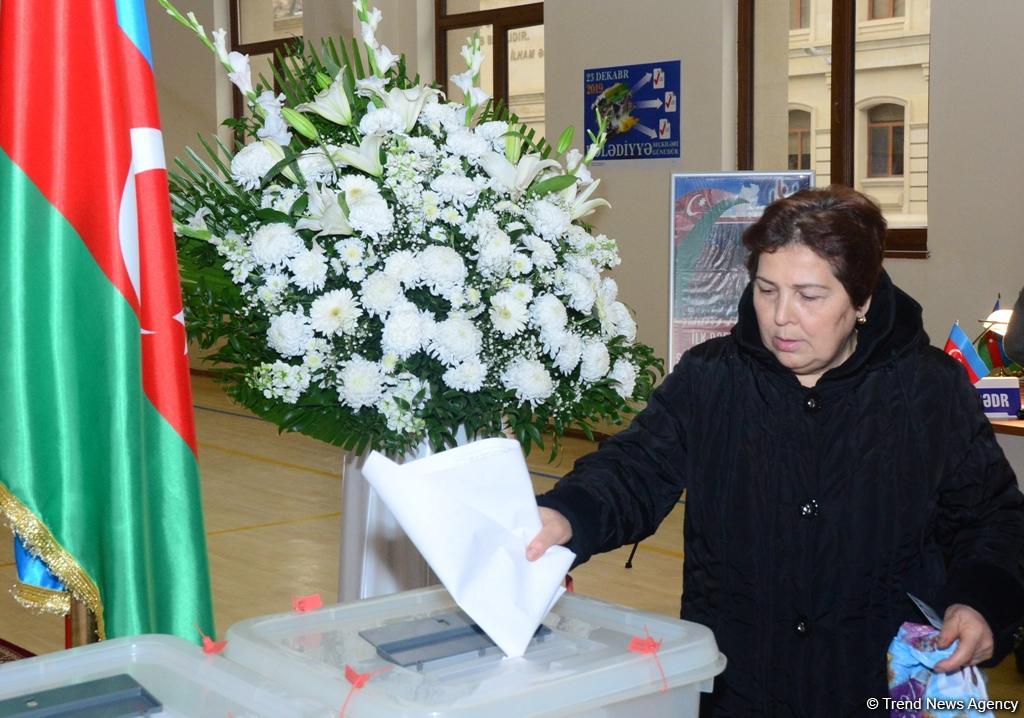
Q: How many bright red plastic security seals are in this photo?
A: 4